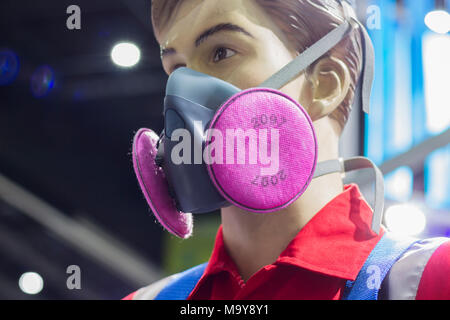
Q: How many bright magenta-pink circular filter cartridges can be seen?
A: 2